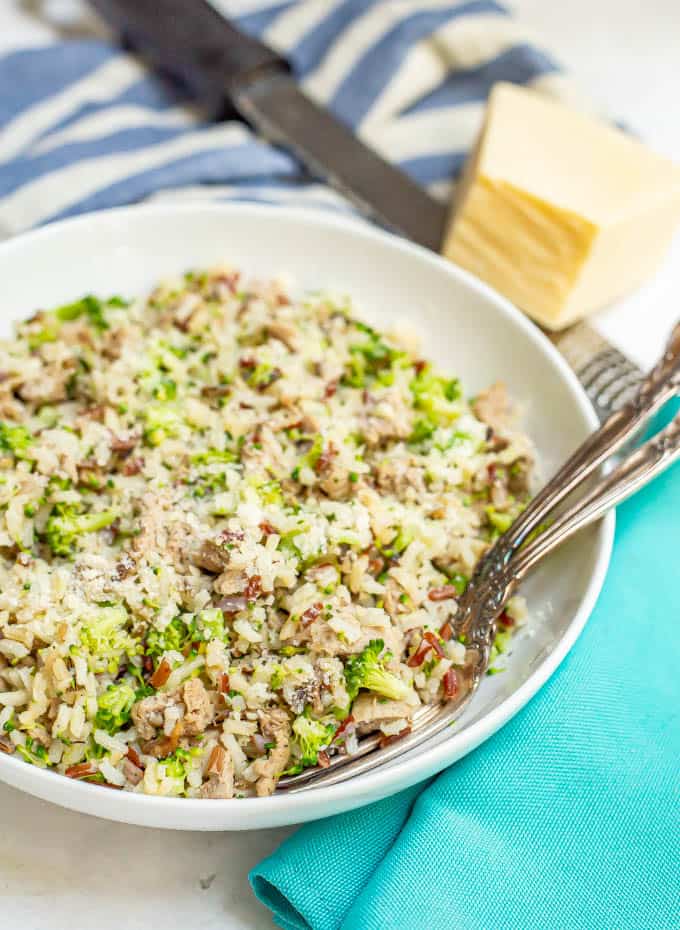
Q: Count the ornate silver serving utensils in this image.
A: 2